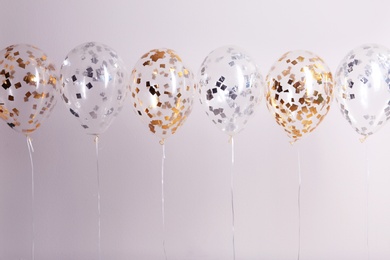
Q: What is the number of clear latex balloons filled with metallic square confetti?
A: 6